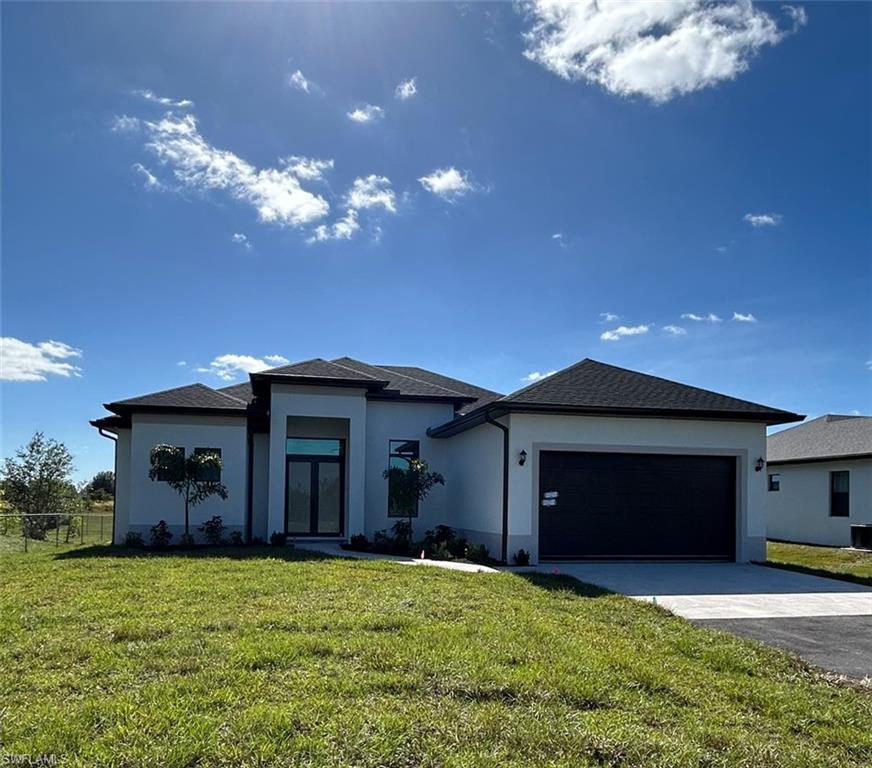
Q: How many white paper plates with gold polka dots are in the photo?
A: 0